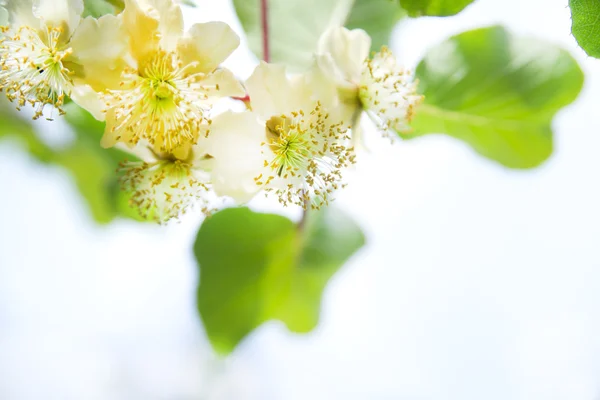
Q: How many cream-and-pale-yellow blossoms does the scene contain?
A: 5